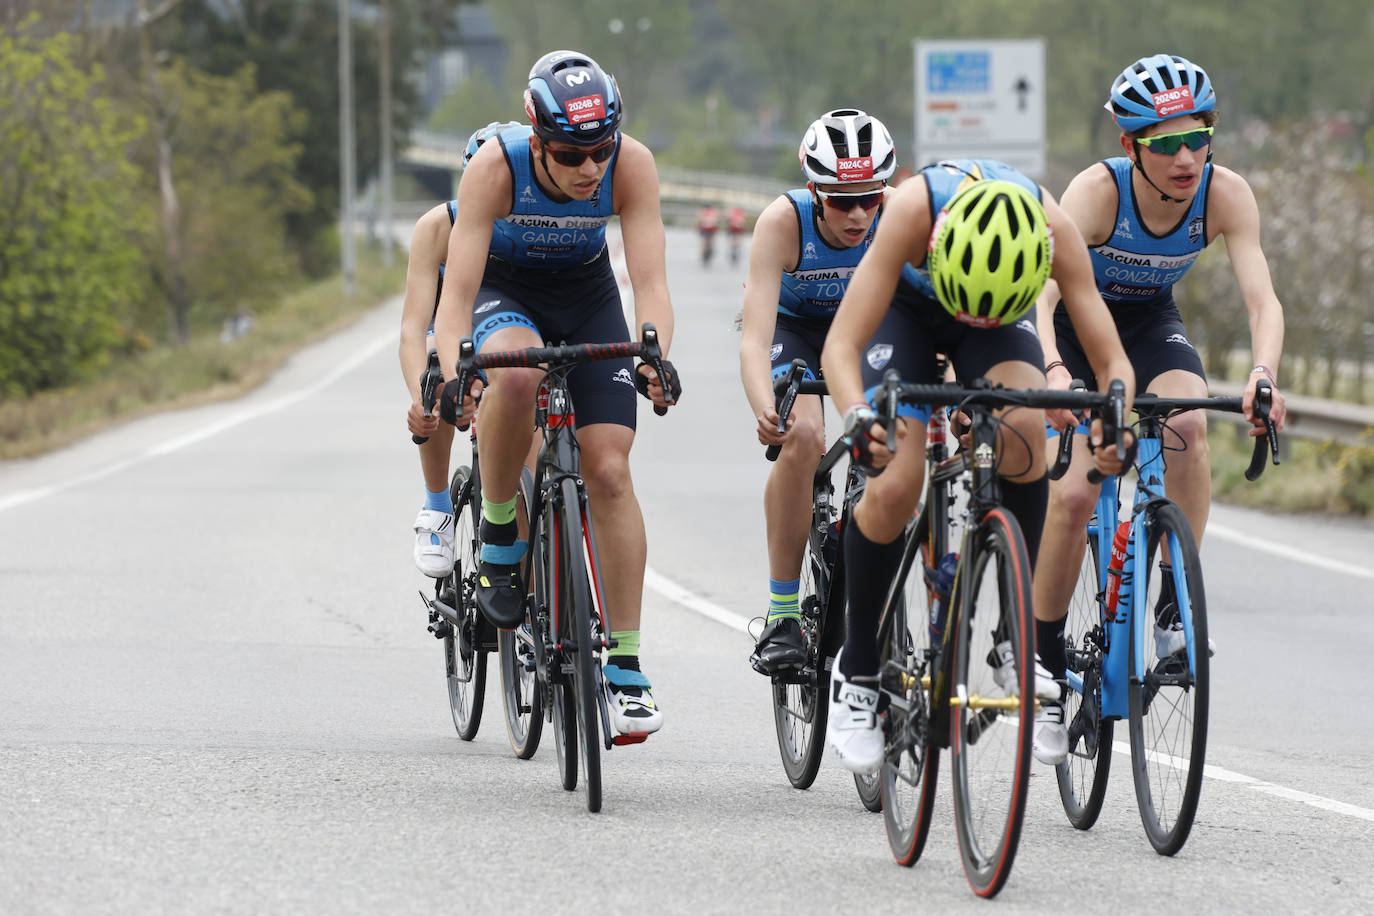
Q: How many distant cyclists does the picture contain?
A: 2